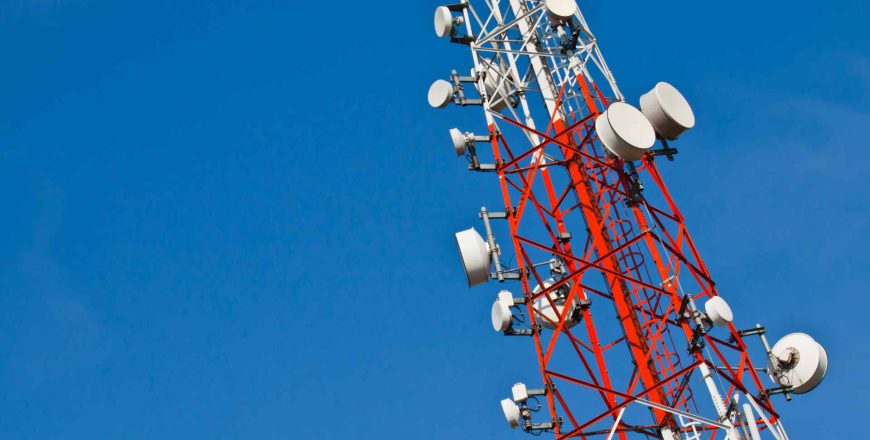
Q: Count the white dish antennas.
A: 13